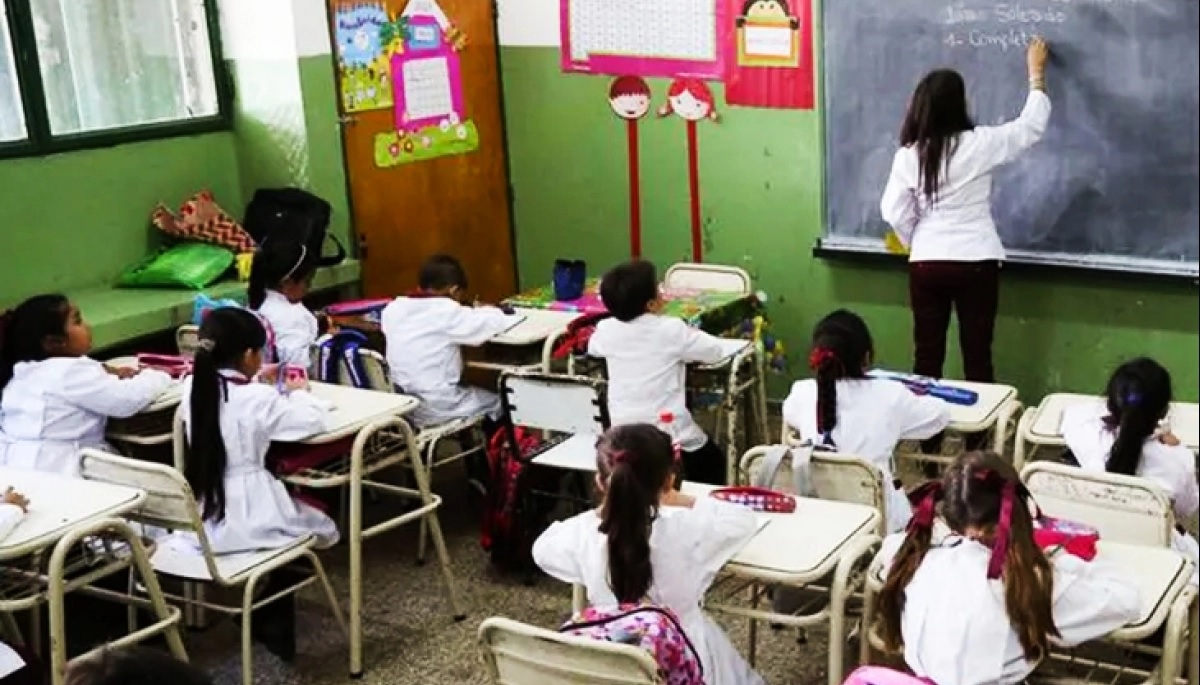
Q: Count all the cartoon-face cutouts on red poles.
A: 2